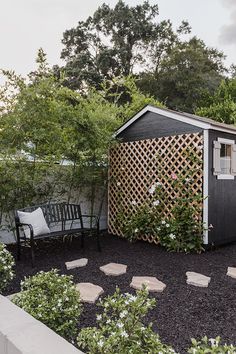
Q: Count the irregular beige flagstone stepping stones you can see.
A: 6